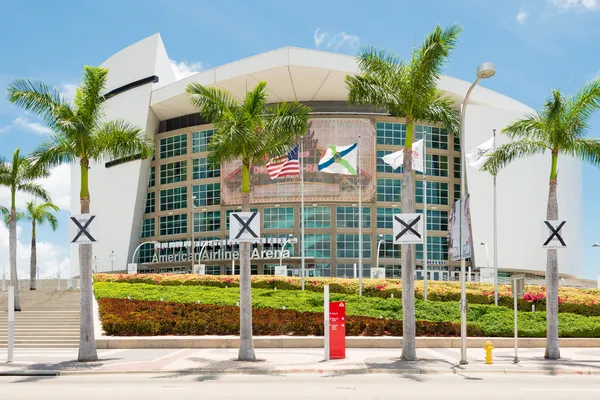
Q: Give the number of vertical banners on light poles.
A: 2